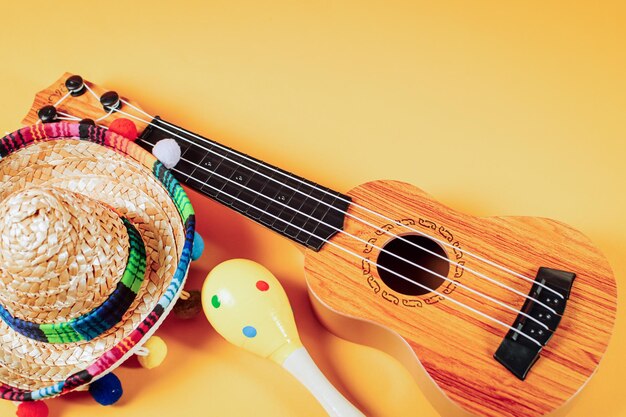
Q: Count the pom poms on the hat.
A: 7